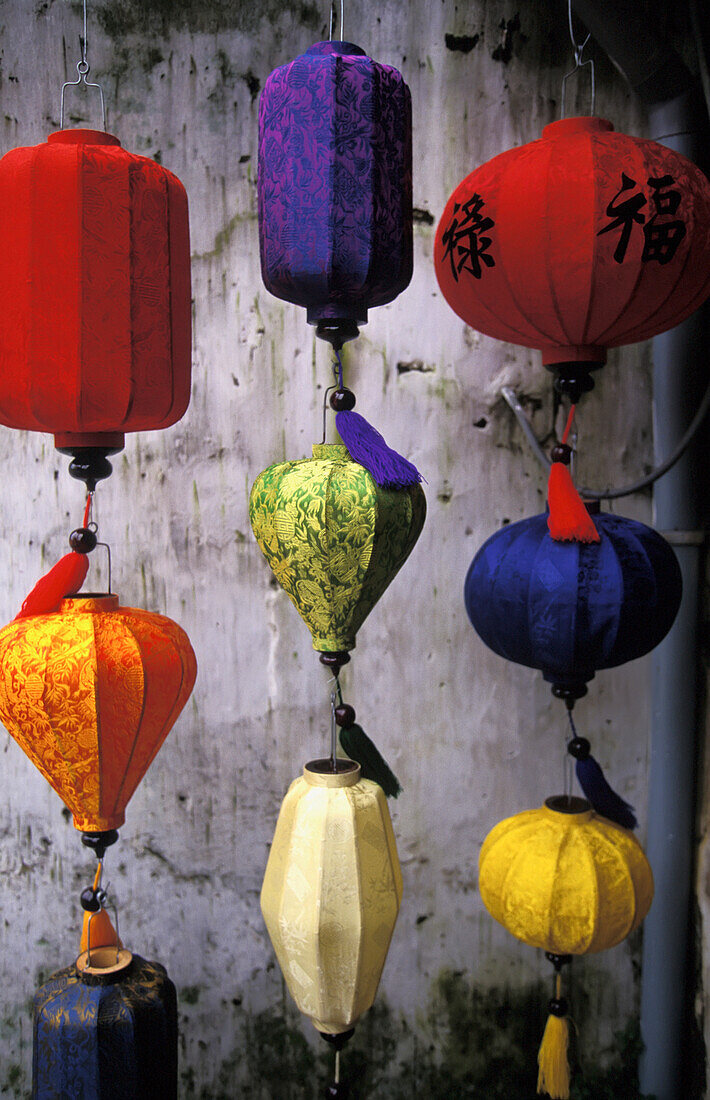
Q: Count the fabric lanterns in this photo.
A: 9